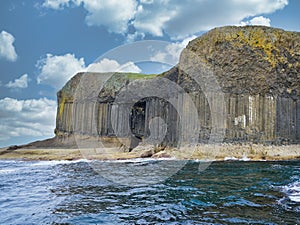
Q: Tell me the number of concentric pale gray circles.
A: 3